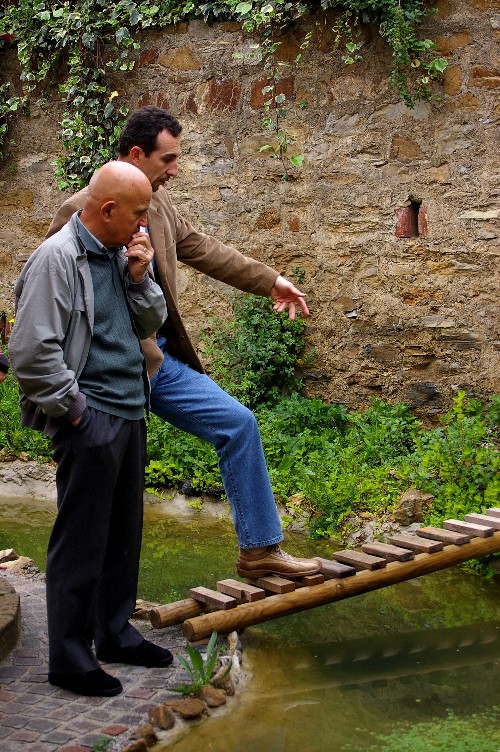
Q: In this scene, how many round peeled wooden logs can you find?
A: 2